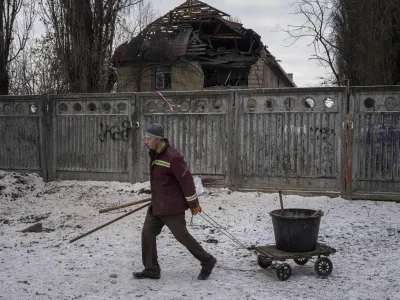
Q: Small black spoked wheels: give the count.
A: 4